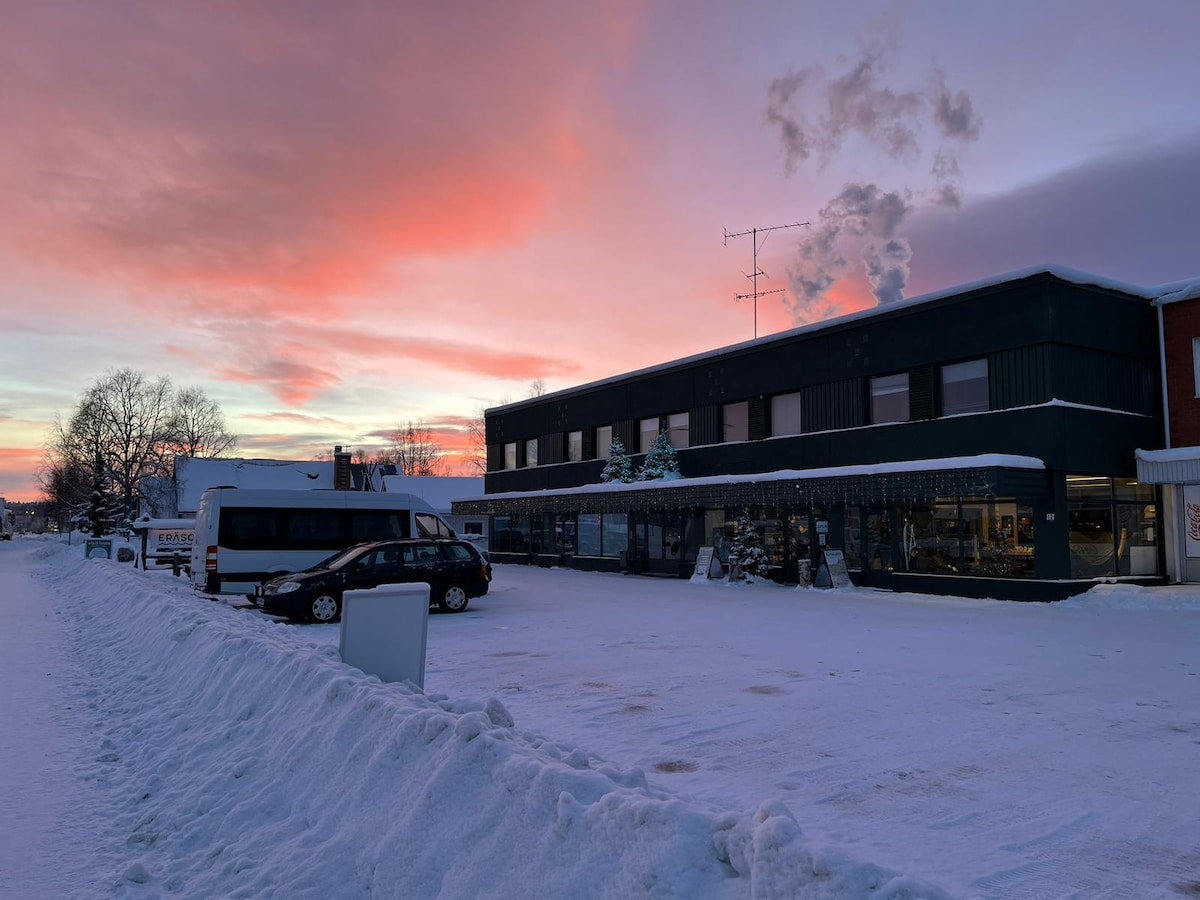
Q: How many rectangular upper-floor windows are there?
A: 10